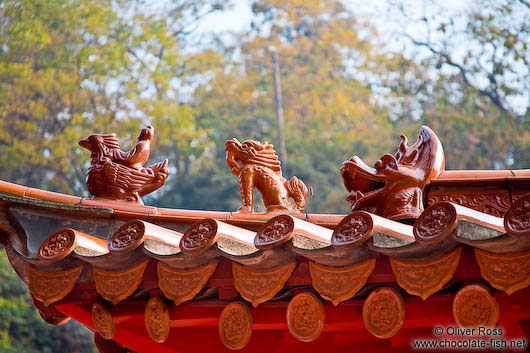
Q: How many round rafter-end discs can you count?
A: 6